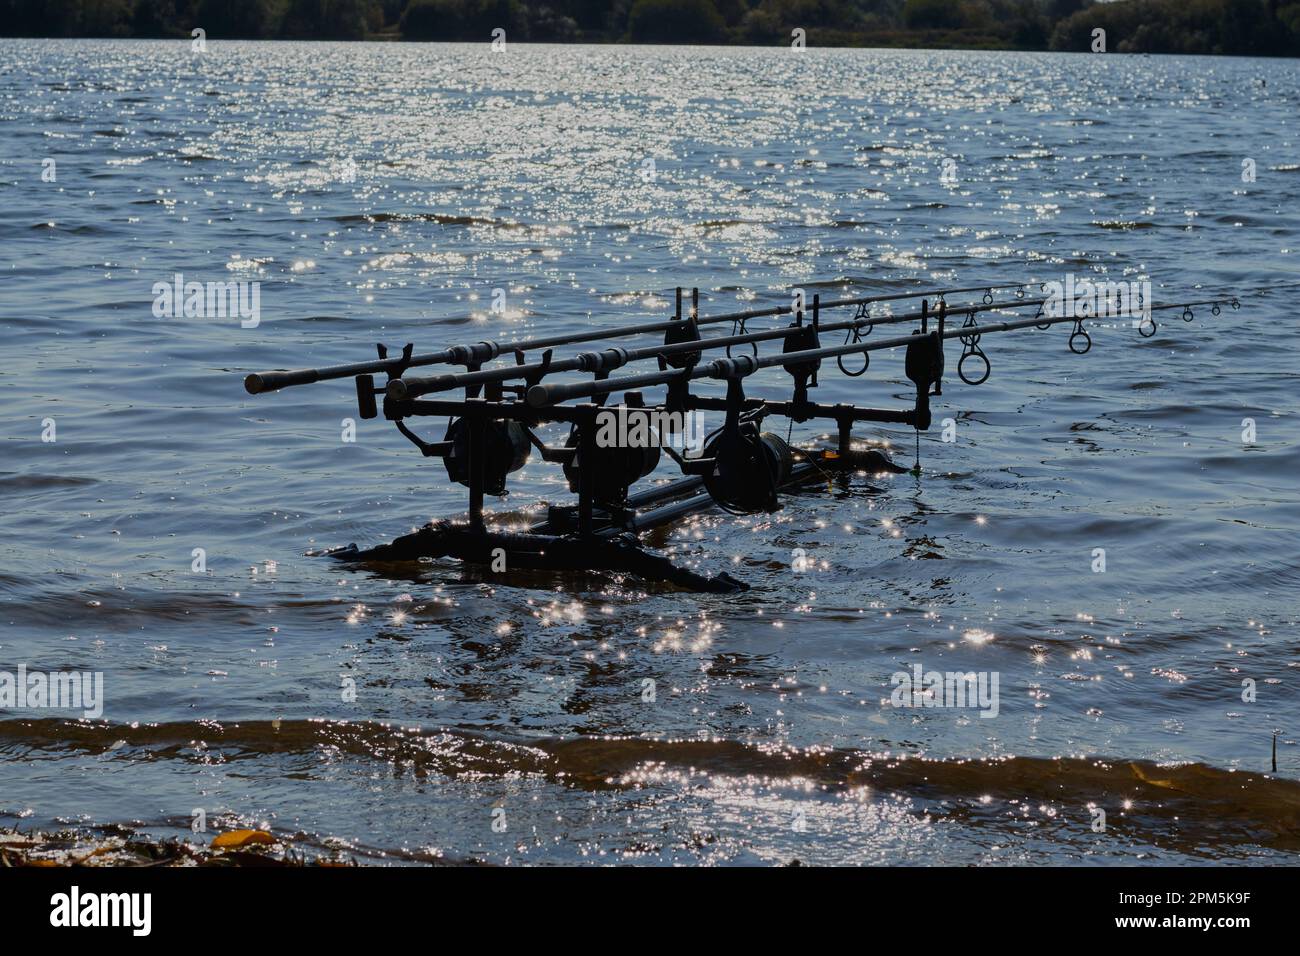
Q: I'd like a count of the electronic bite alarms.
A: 3